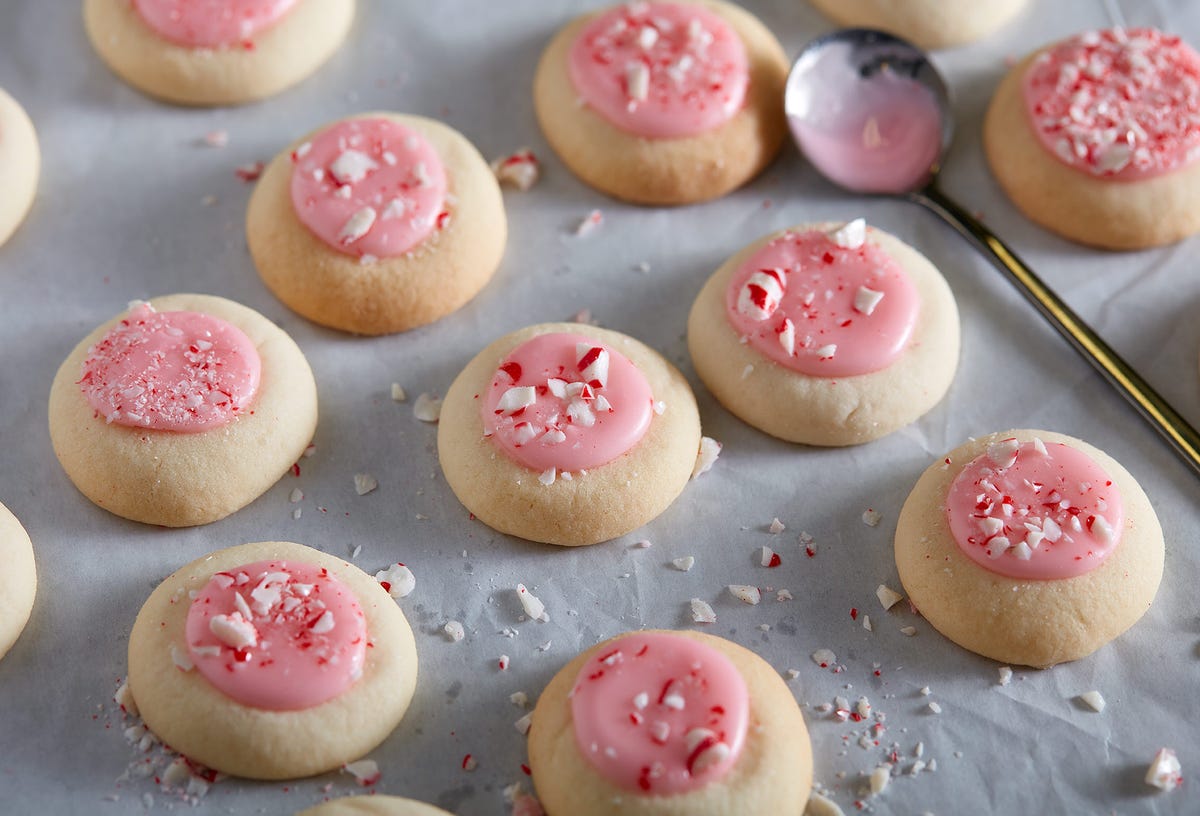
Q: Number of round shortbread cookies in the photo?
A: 14